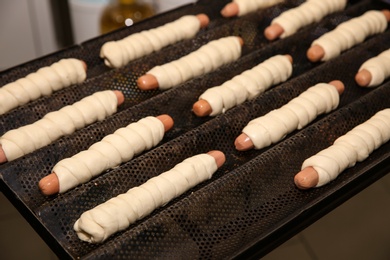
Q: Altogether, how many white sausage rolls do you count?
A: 13